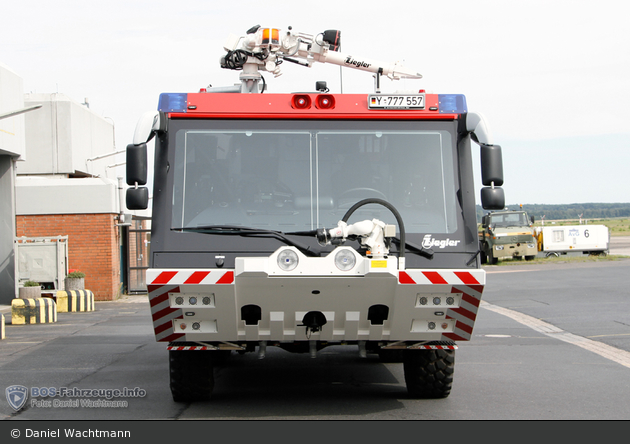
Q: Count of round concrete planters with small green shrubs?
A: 2